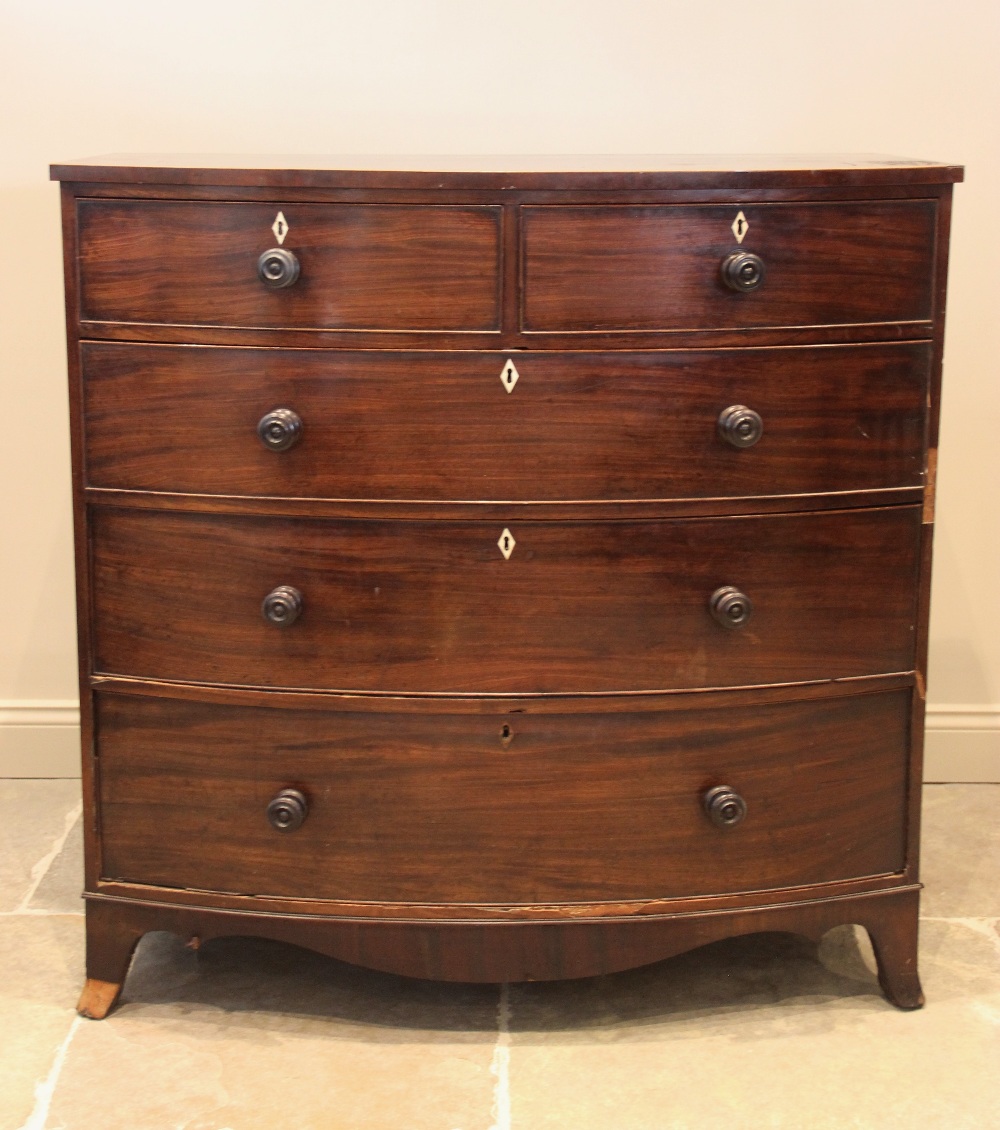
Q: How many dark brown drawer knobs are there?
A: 8